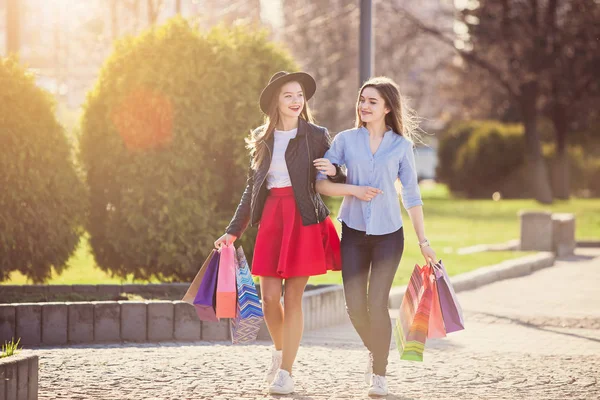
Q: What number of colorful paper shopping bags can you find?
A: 7